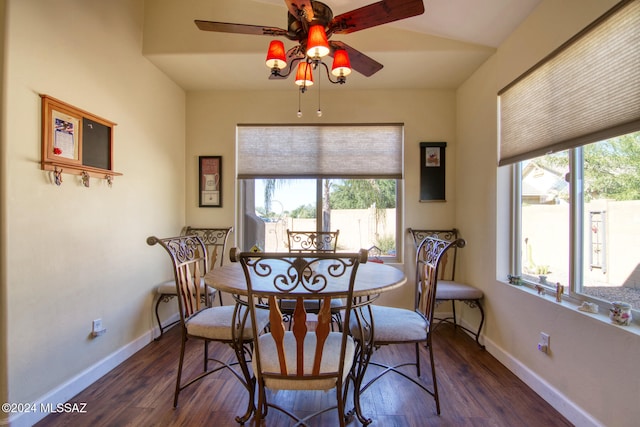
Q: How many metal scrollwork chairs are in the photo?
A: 6